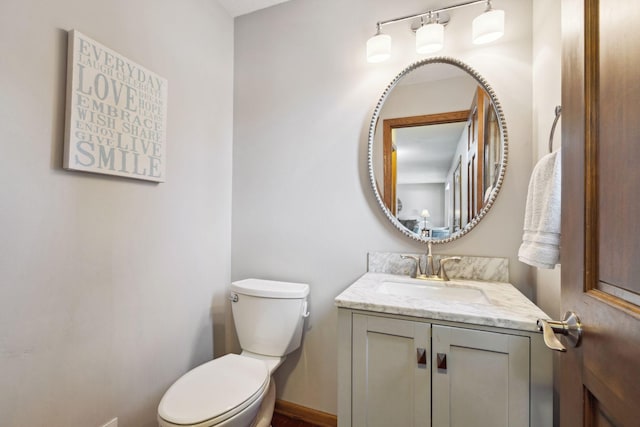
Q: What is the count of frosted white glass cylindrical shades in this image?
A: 3